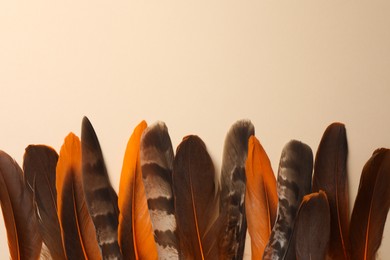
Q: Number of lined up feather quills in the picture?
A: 13